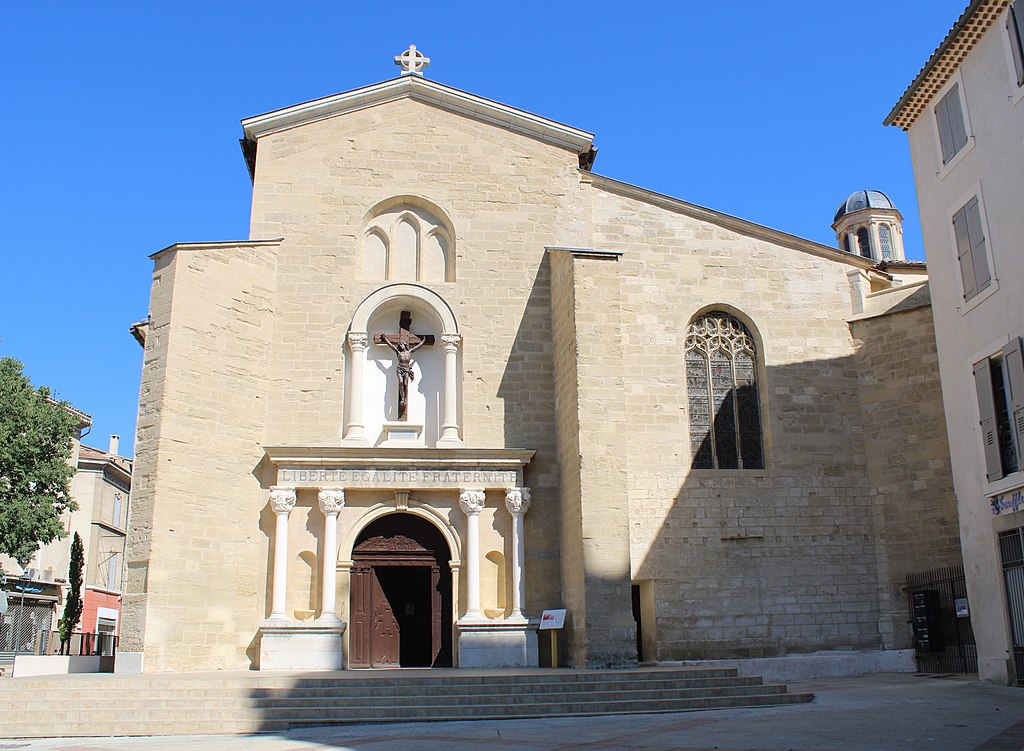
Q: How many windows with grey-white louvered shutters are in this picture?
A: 4